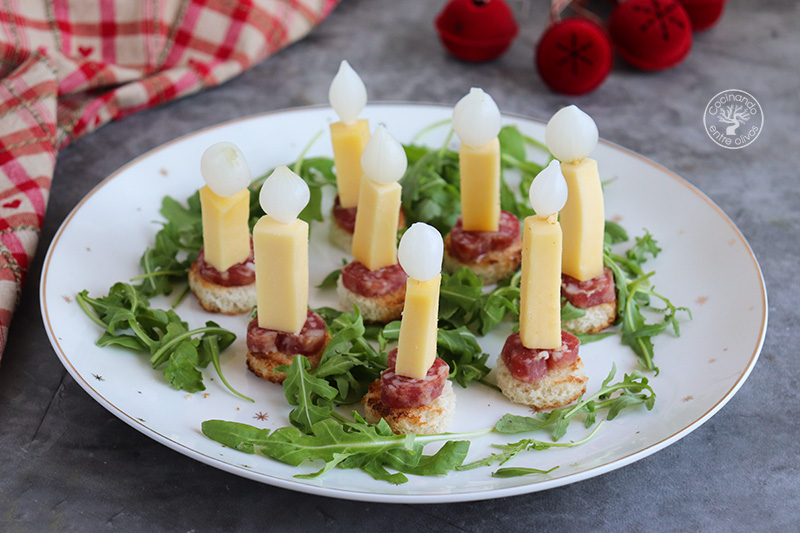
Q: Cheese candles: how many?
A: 8